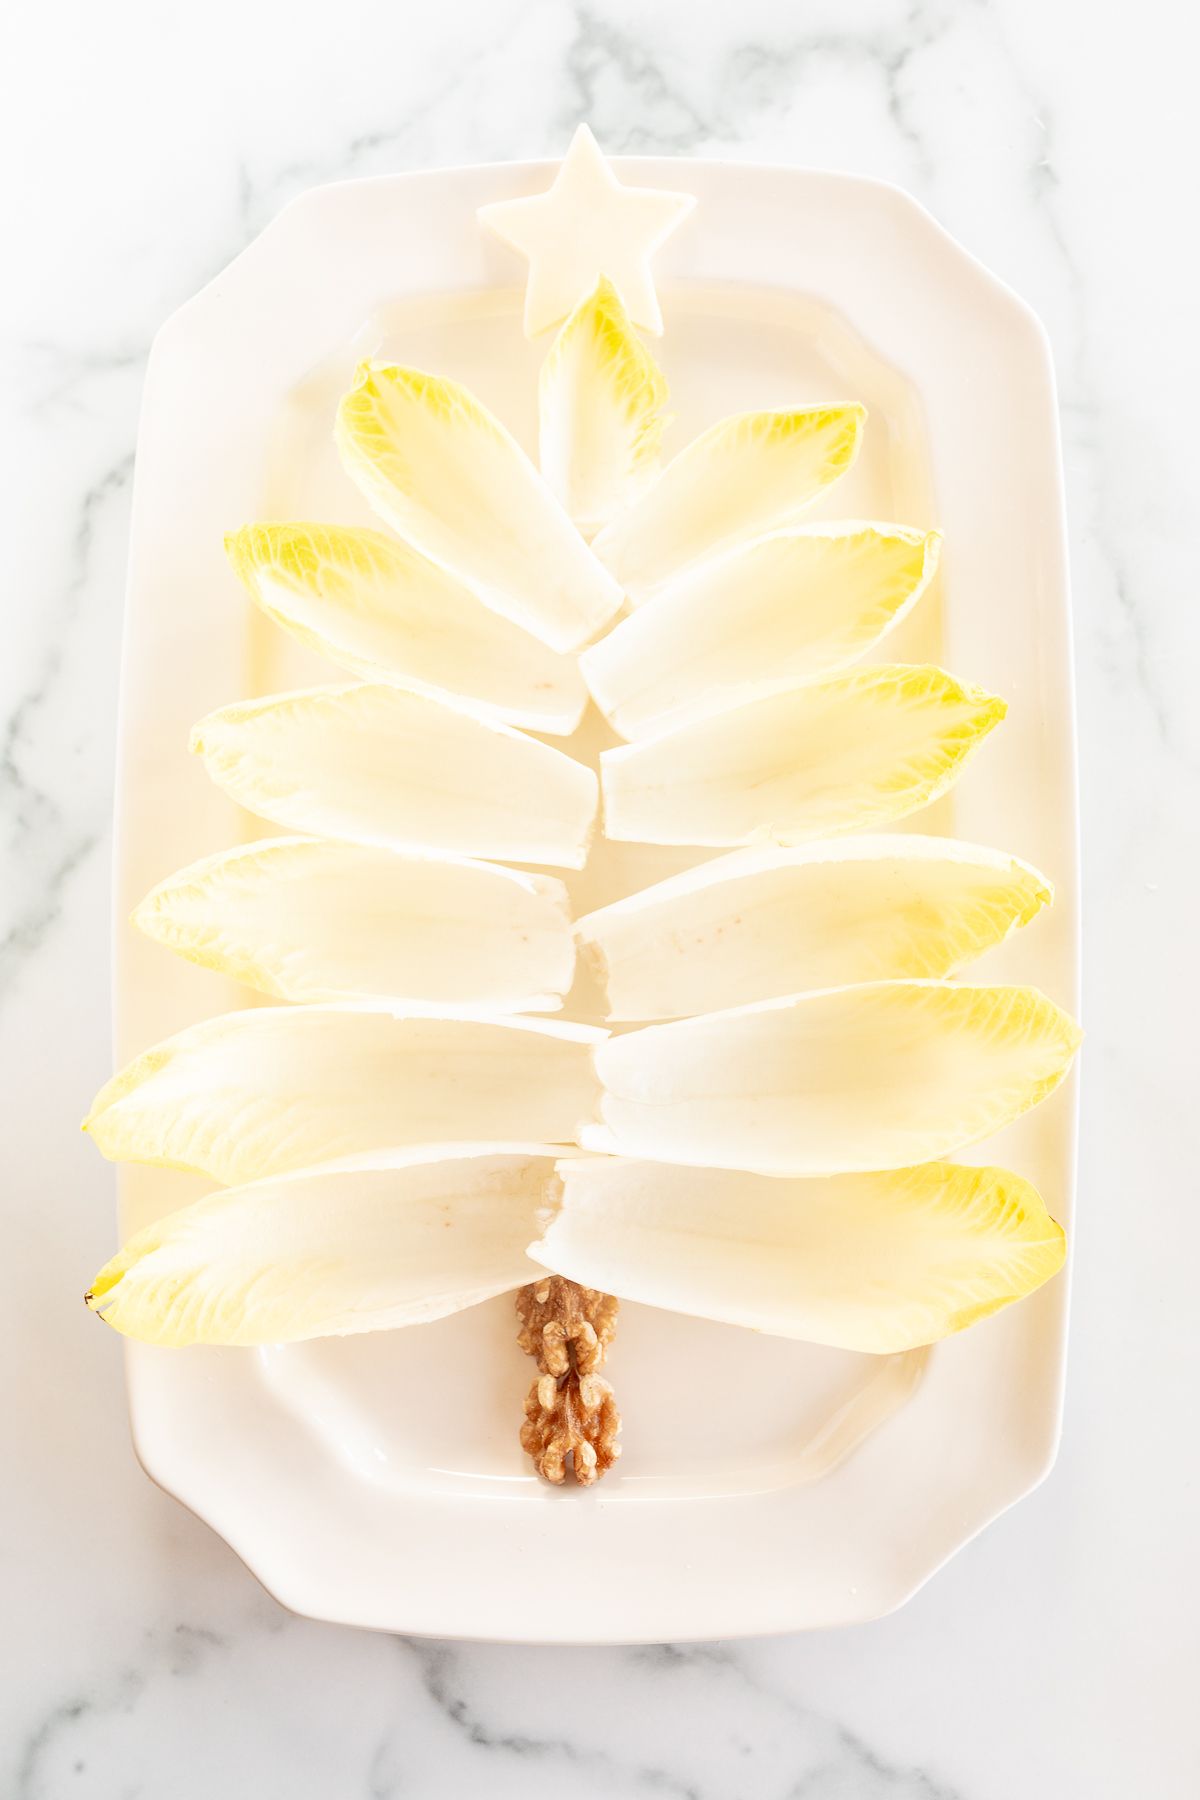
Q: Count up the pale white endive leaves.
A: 13